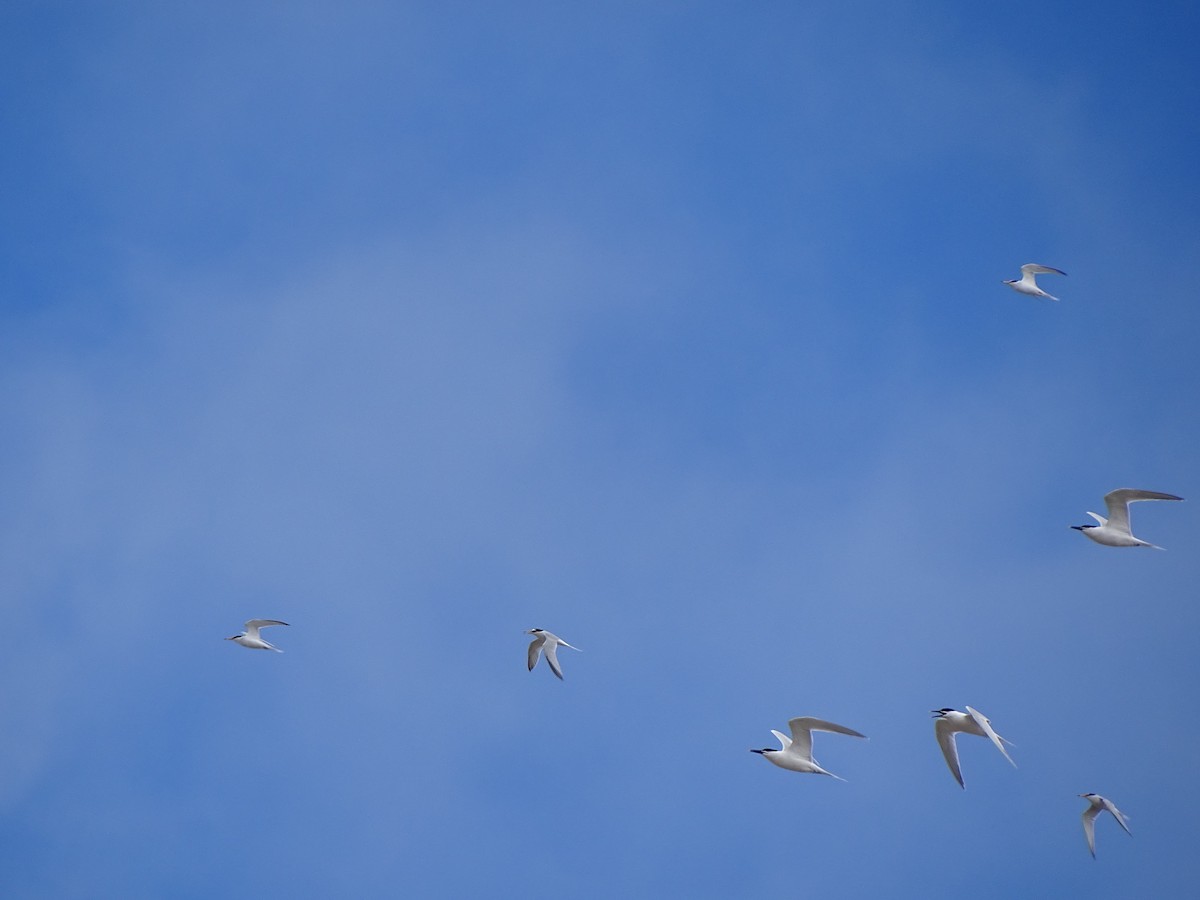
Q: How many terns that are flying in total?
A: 7